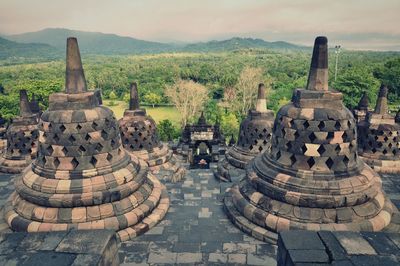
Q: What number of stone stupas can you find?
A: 6